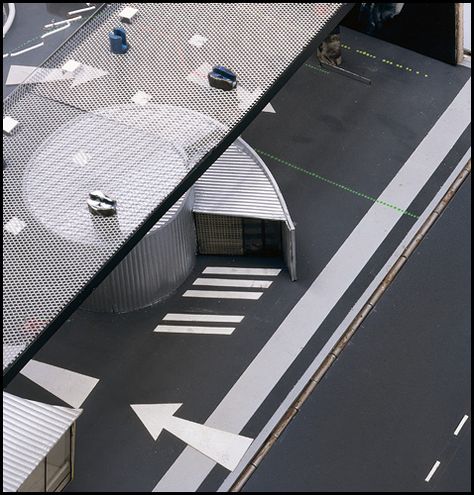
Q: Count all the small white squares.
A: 7